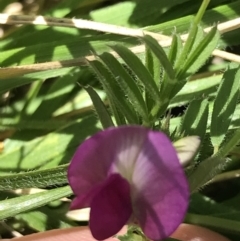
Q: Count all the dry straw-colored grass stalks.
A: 2